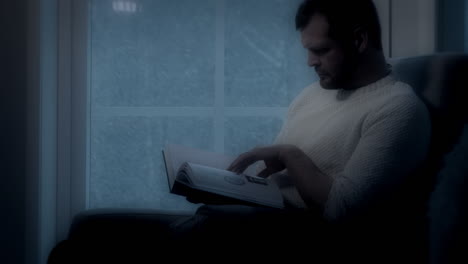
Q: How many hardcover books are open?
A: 1